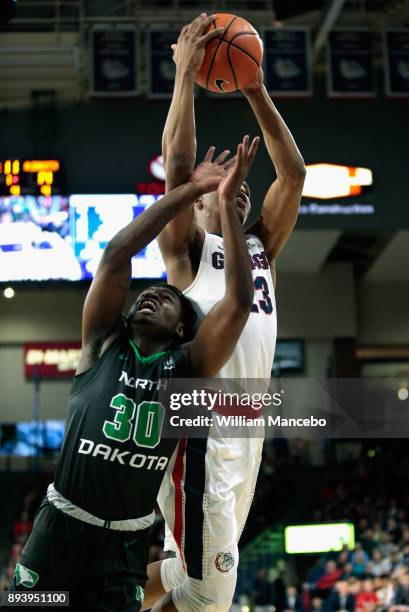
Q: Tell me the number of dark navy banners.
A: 5